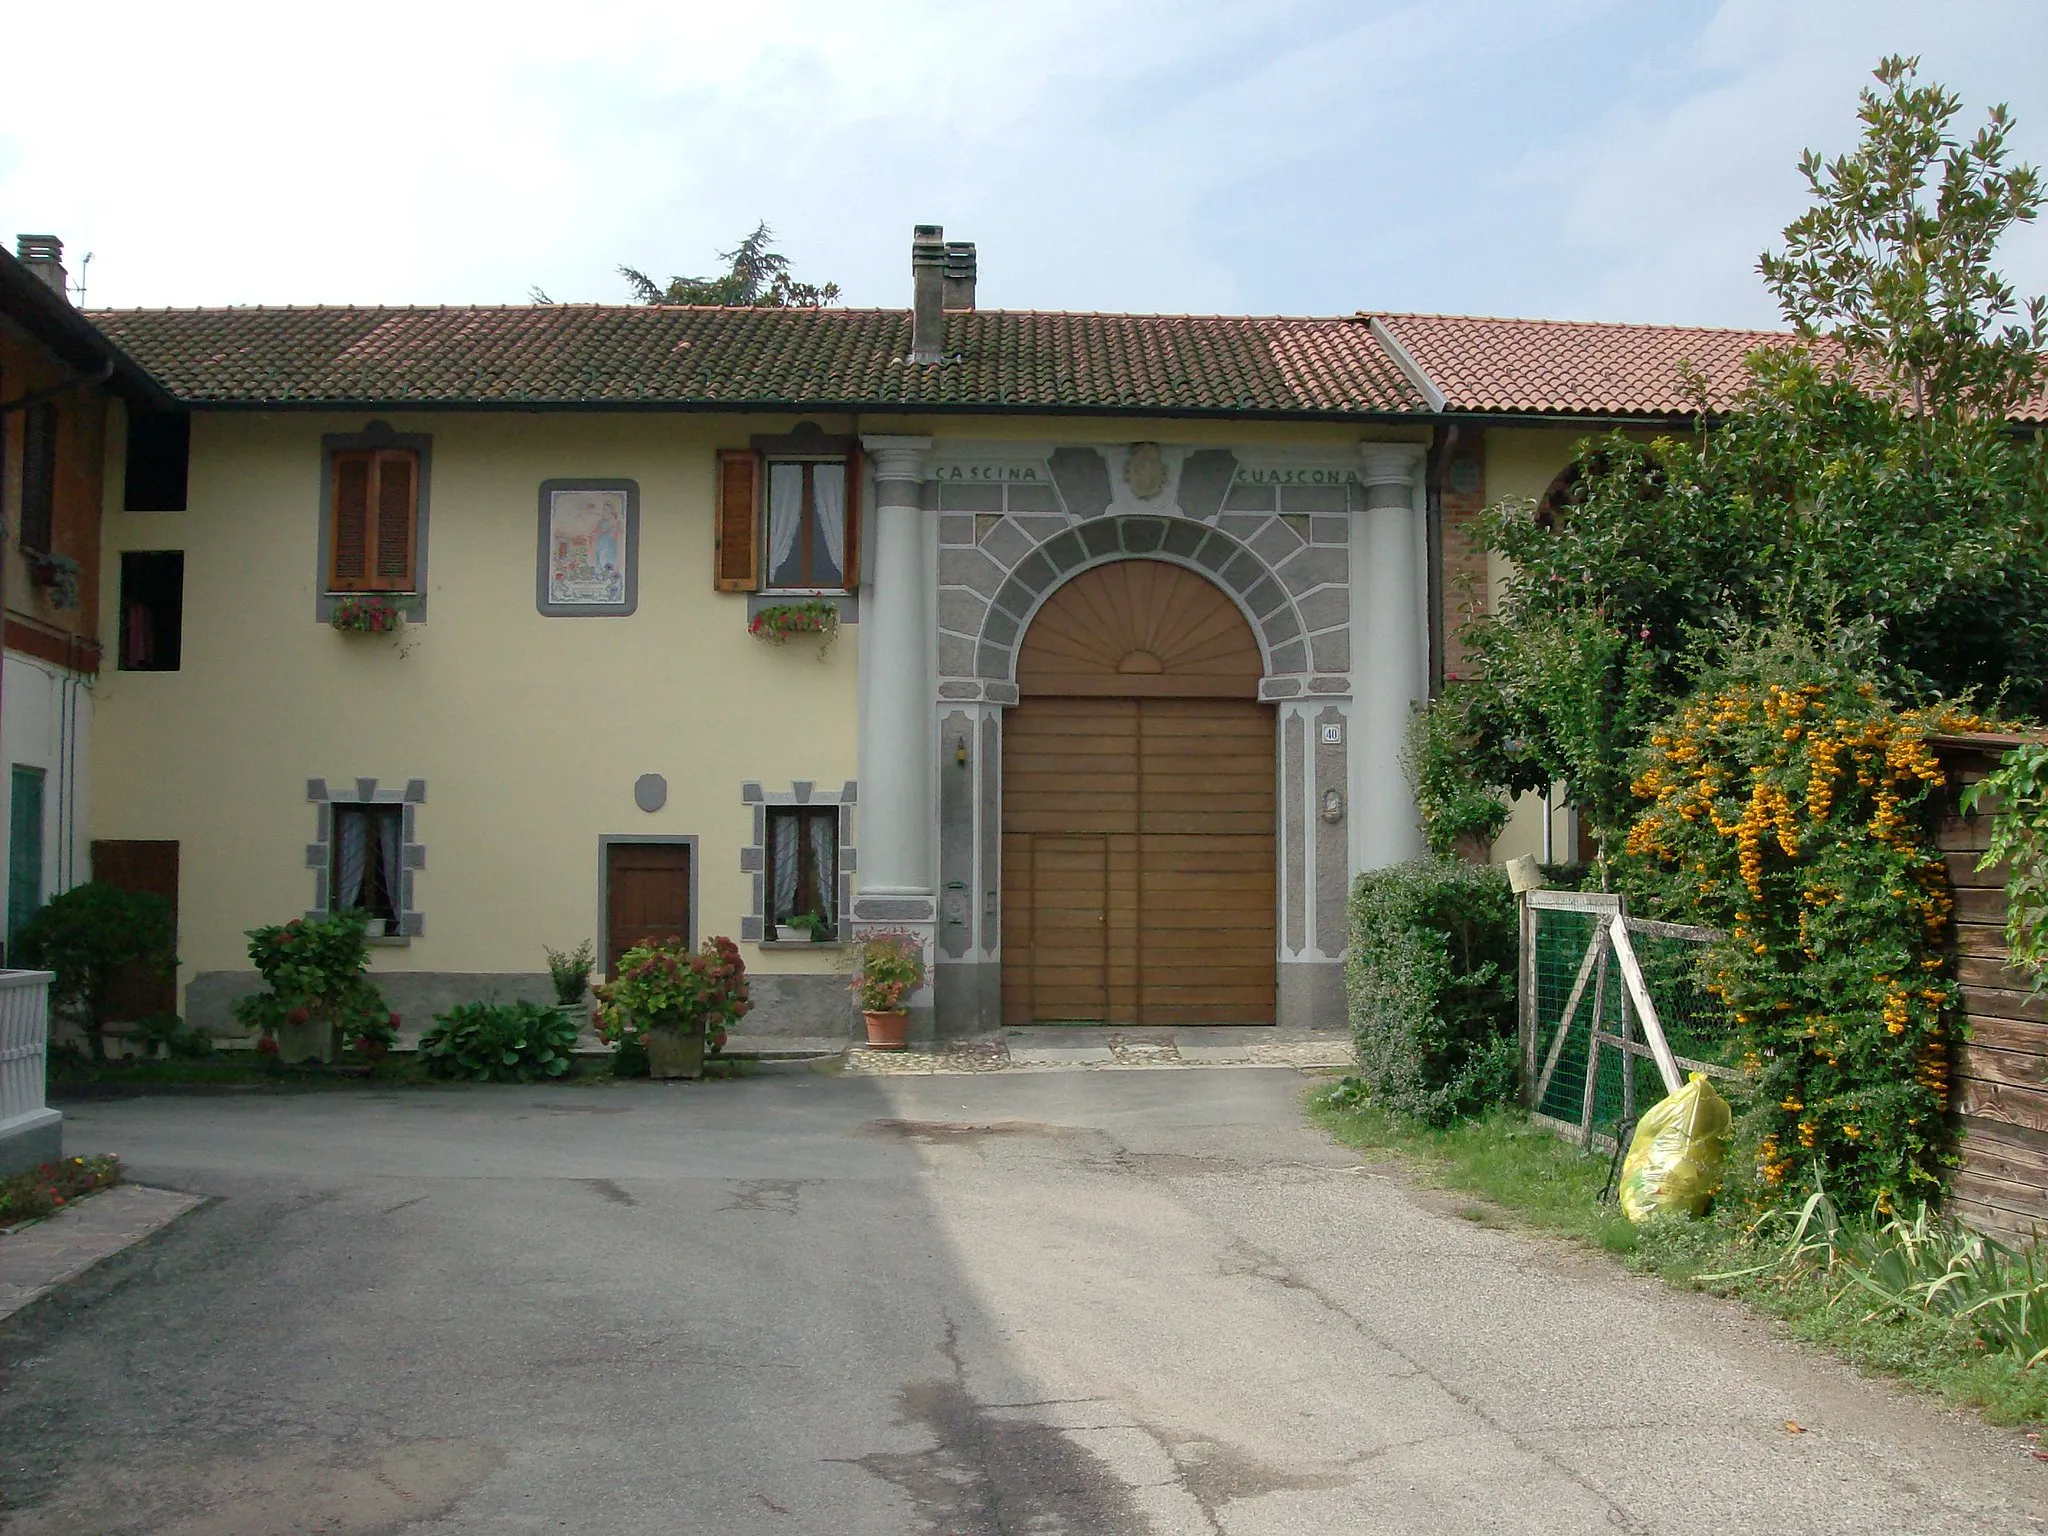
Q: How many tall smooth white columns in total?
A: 2